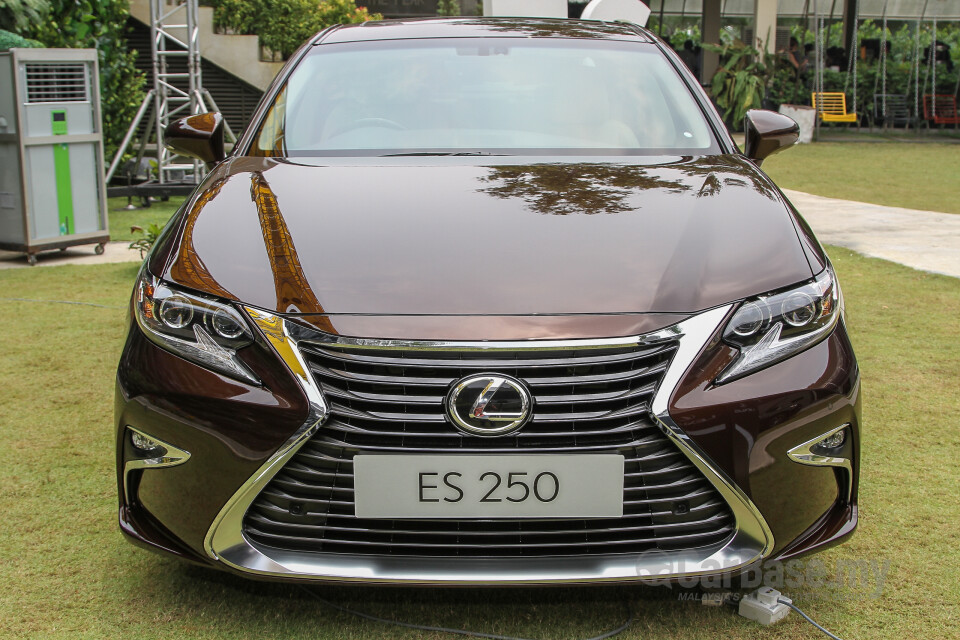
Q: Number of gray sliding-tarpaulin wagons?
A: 0